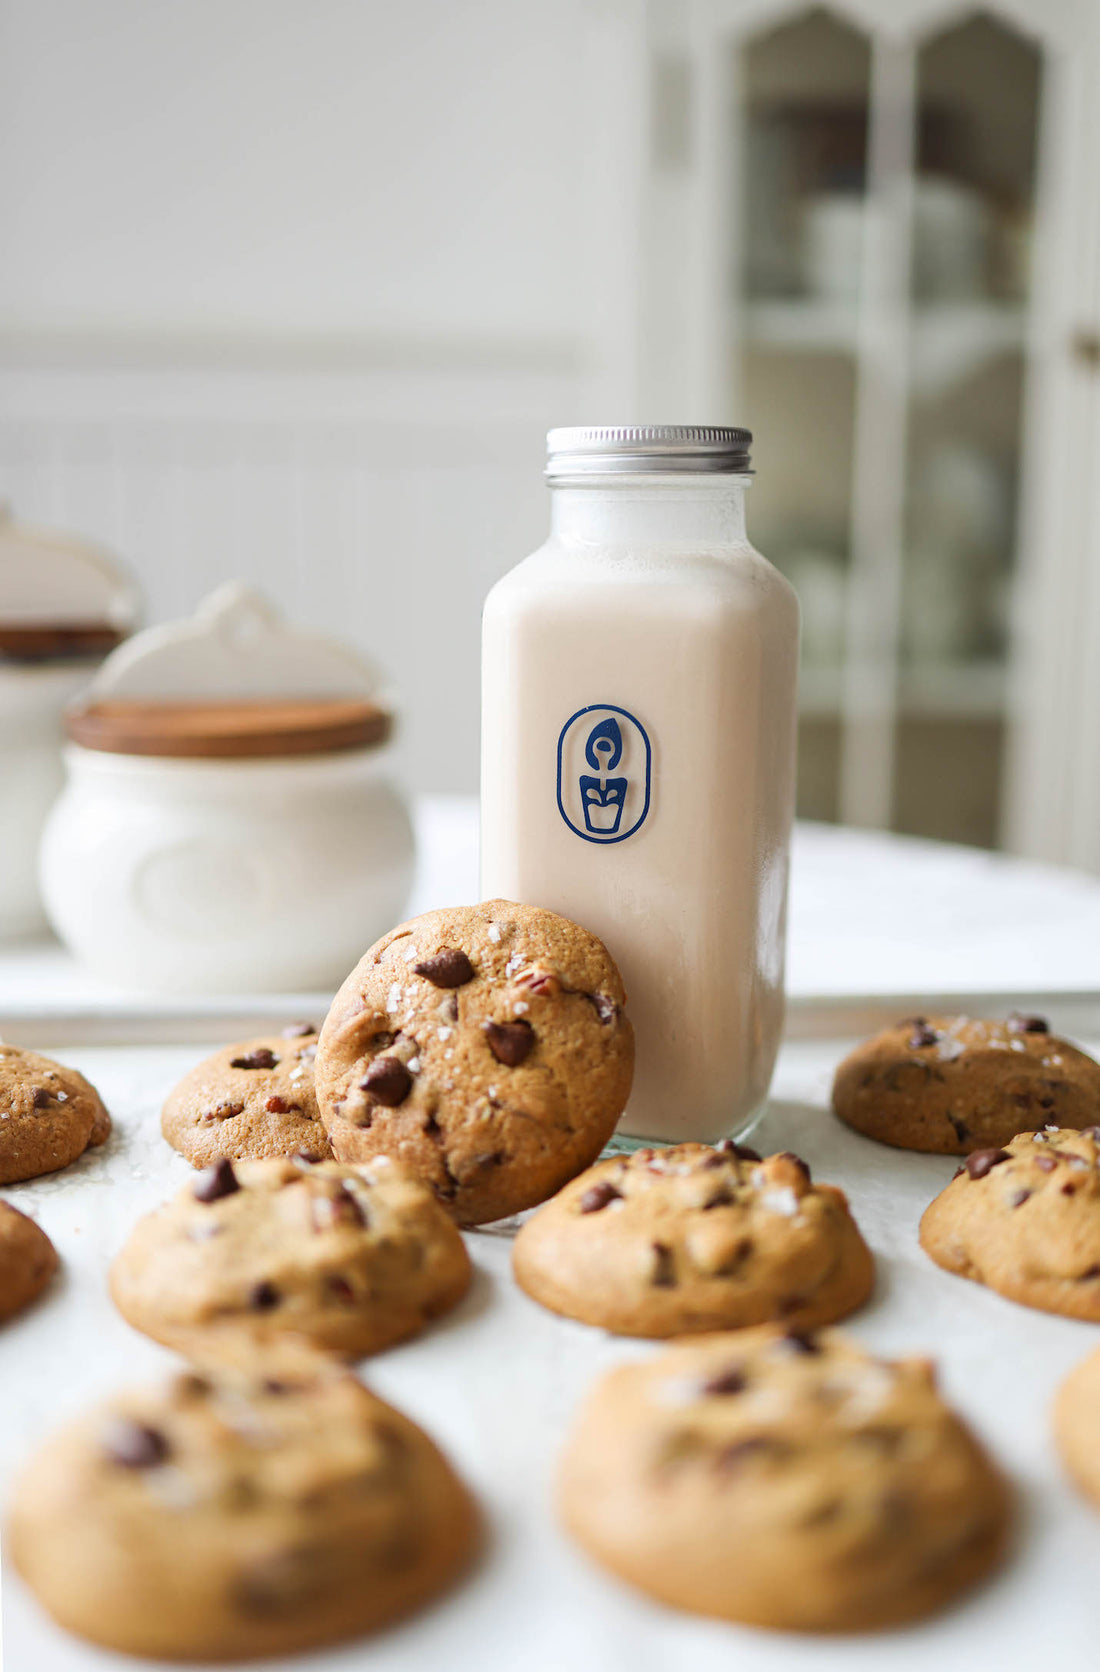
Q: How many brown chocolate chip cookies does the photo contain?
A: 11